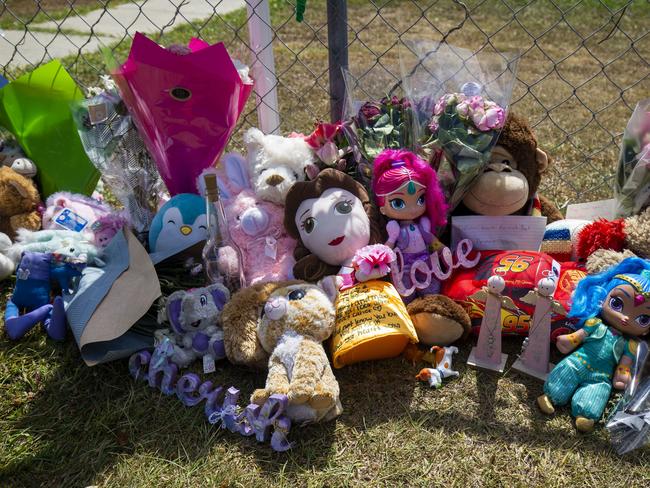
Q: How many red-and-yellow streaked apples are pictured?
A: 0